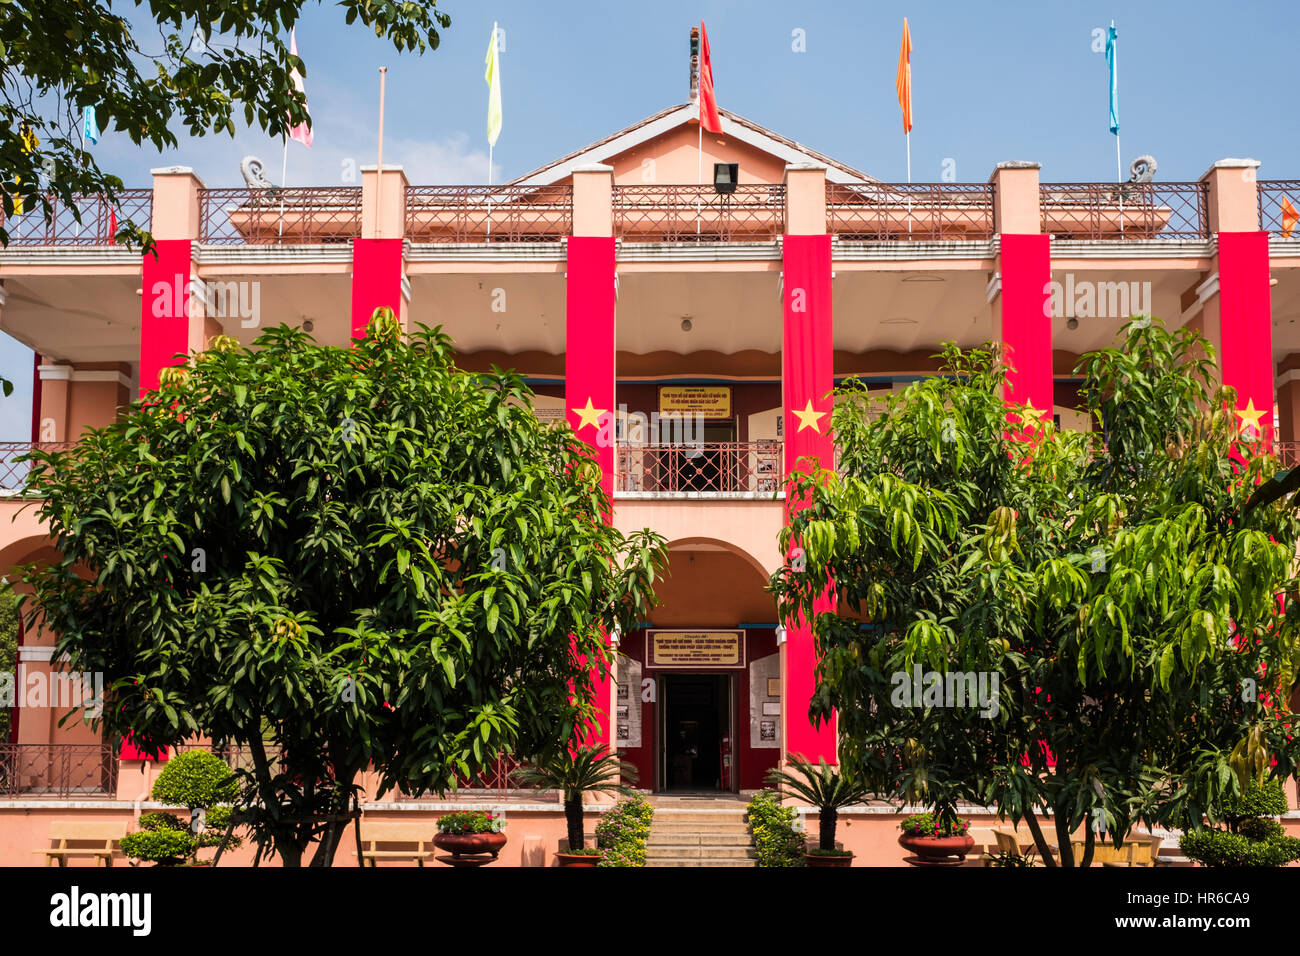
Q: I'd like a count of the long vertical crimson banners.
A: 6